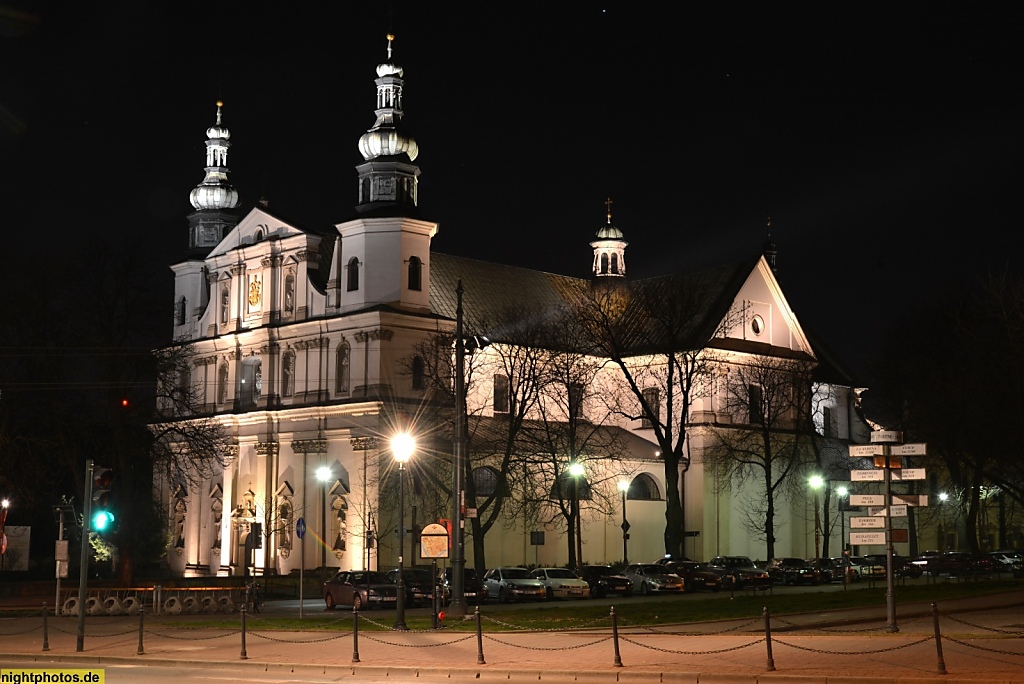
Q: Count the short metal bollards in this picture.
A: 8